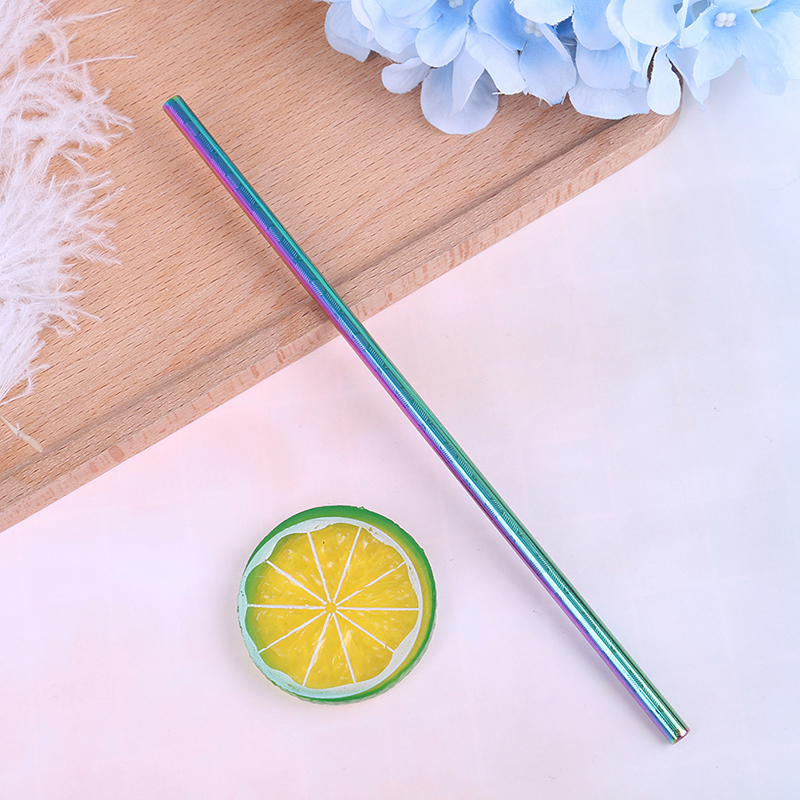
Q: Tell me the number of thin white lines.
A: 10